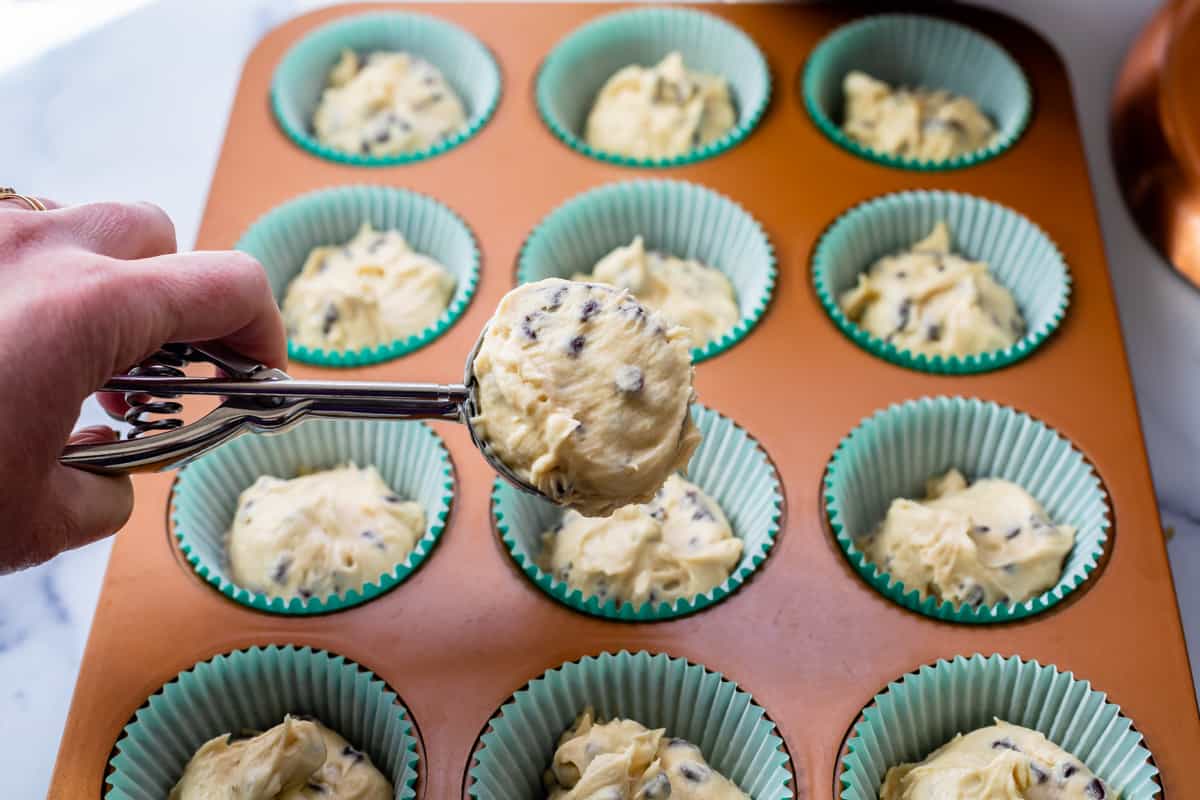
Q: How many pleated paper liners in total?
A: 12